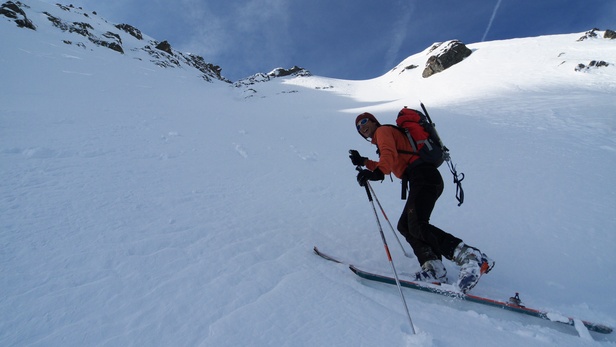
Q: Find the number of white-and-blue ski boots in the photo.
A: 2